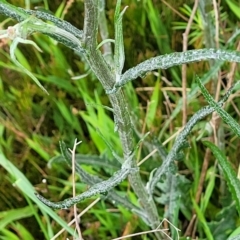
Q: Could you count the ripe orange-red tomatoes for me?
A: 0